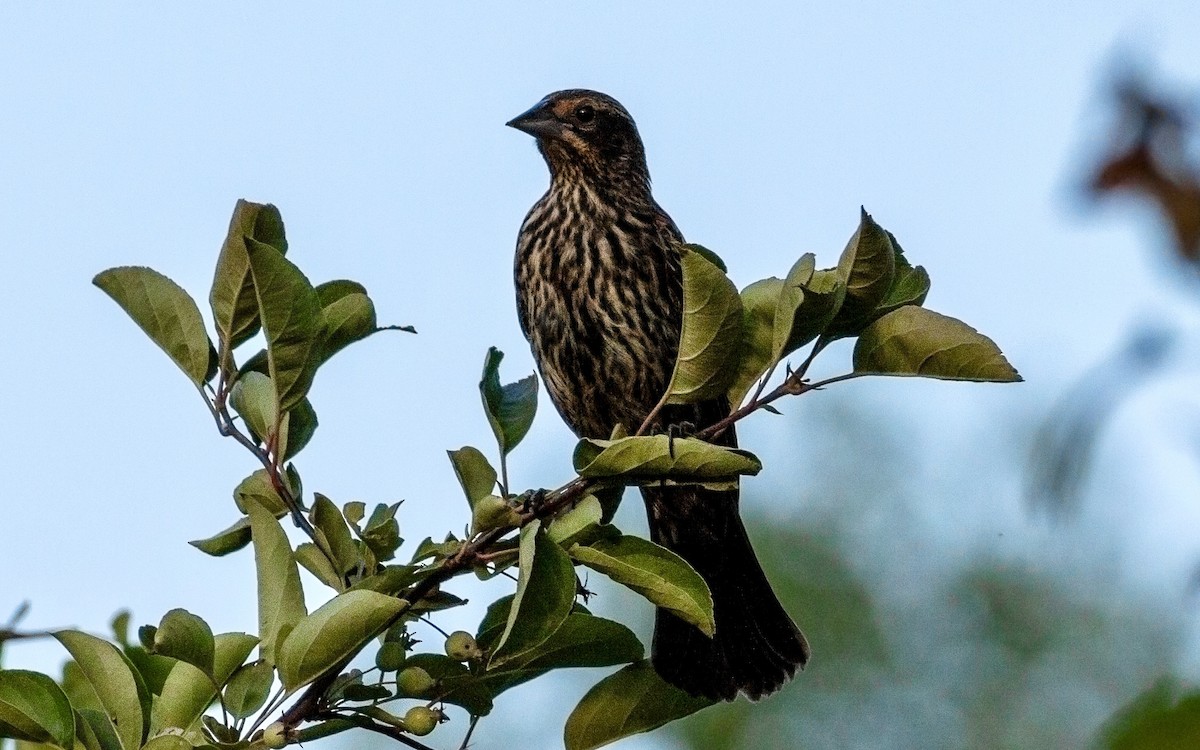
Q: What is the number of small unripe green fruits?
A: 5